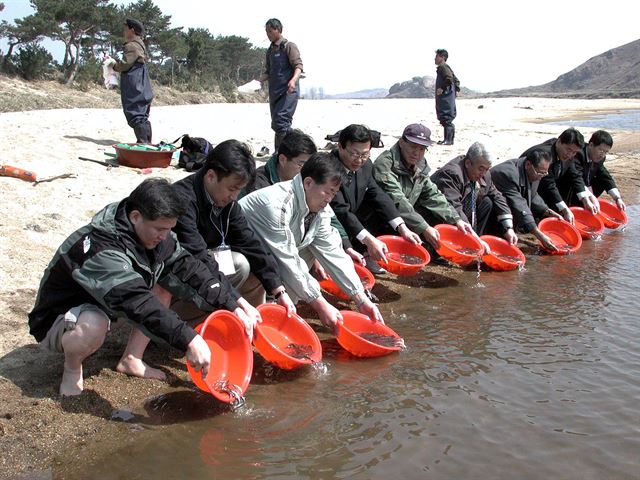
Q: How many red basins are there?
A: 10